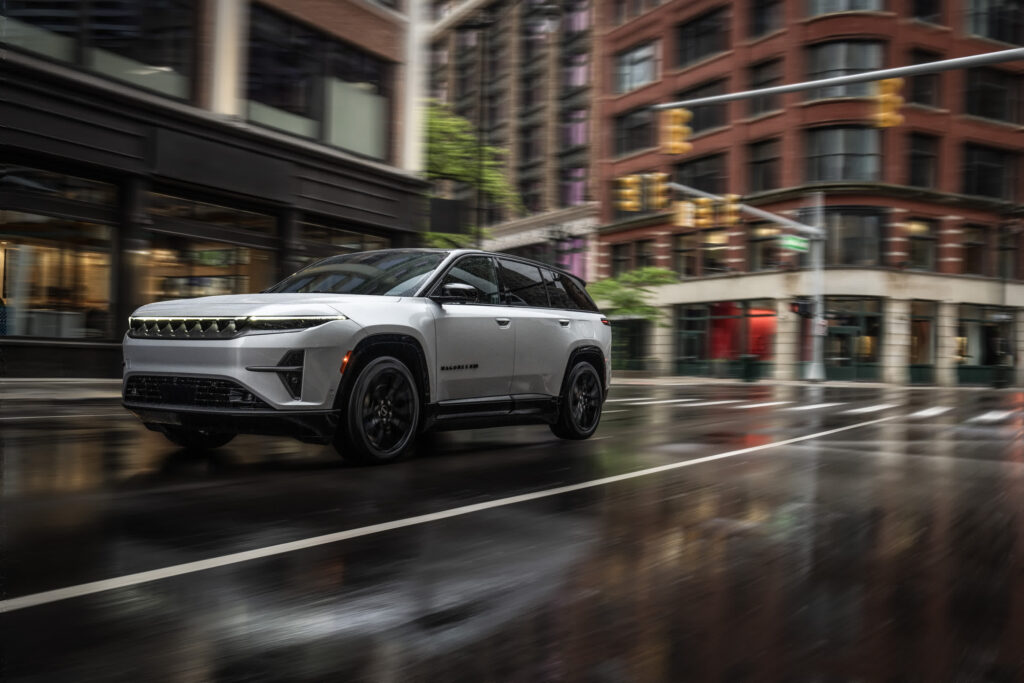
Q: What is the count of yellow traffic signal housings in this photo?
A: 6